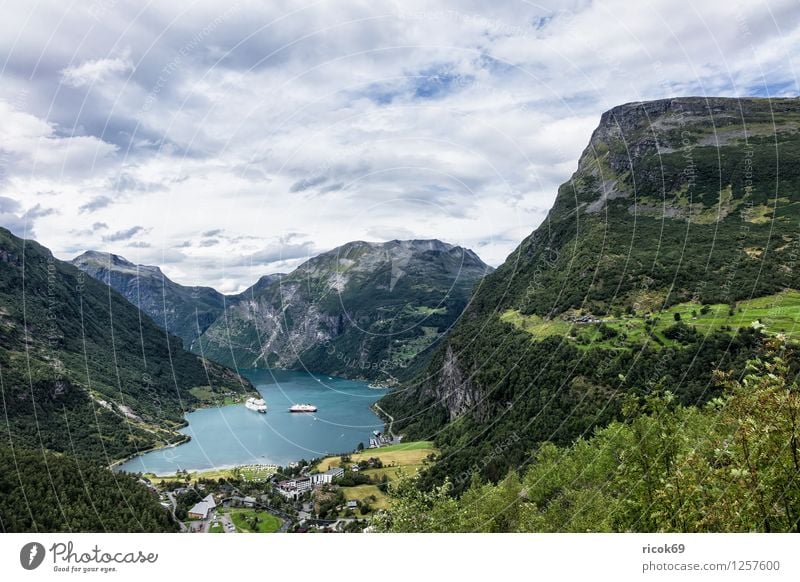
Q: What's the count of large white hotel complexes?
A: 1